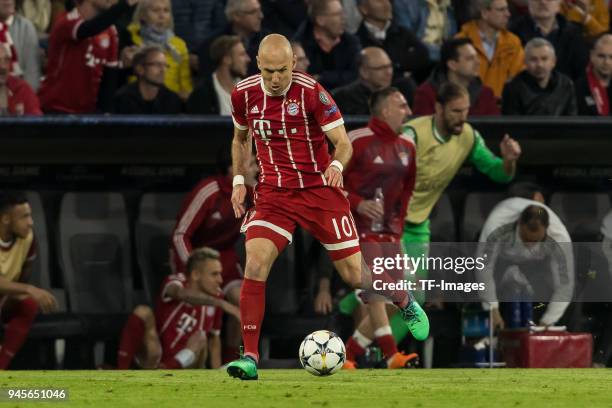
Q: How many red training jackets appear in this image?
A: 2